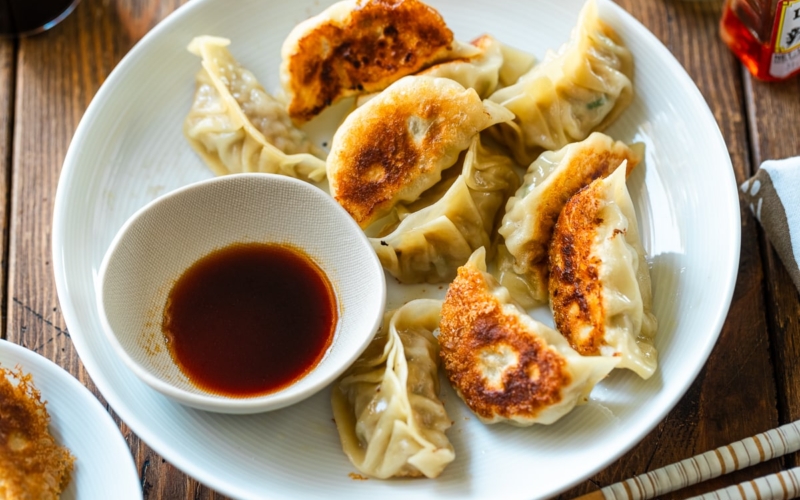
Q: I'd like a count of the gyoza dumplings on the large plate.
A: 10